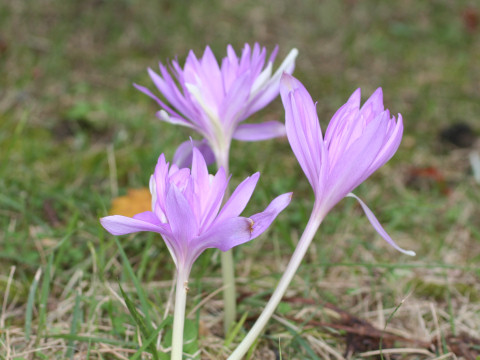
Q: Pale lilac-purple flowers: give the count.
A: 3